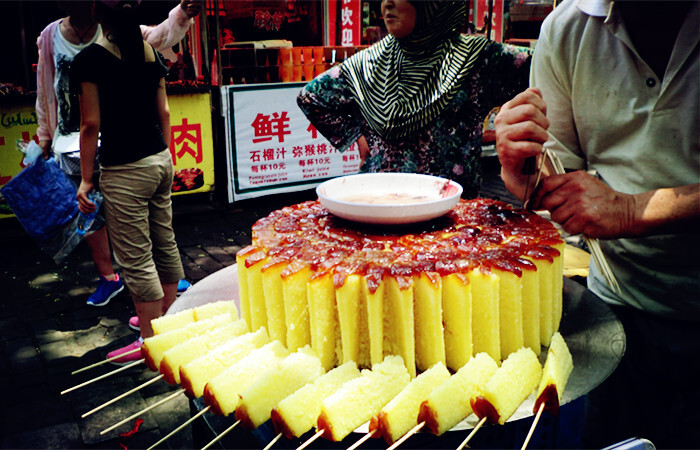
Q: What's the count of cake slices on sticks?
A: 12